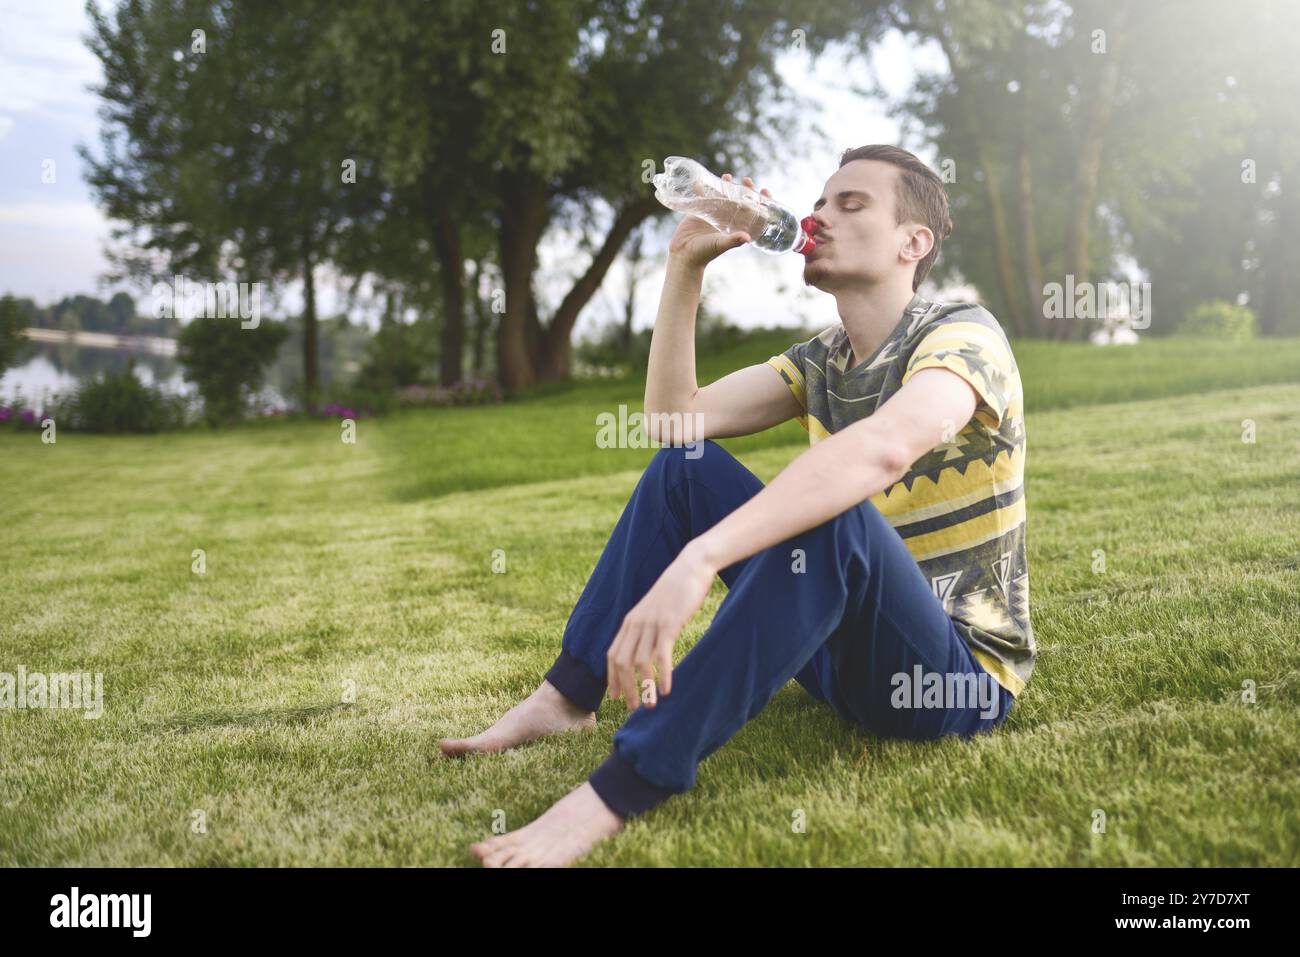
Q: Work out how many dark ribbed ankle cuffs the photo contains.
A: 2